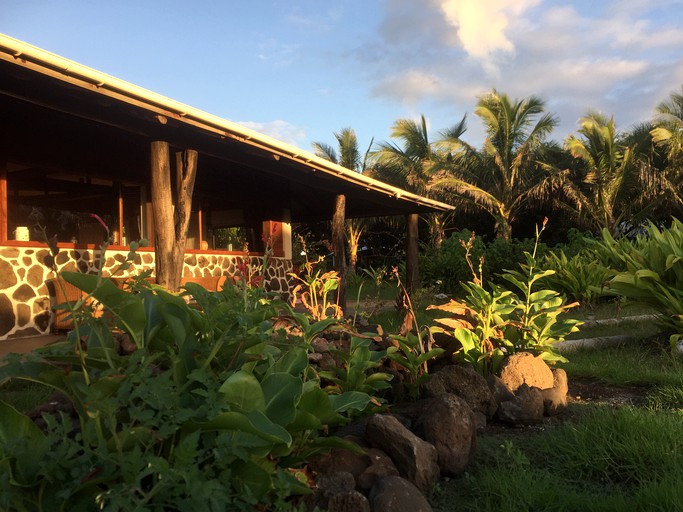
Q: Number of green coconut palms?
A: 5